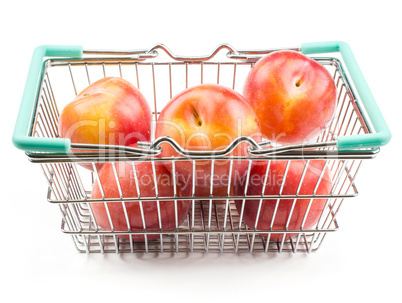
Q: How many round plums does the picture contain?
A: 5